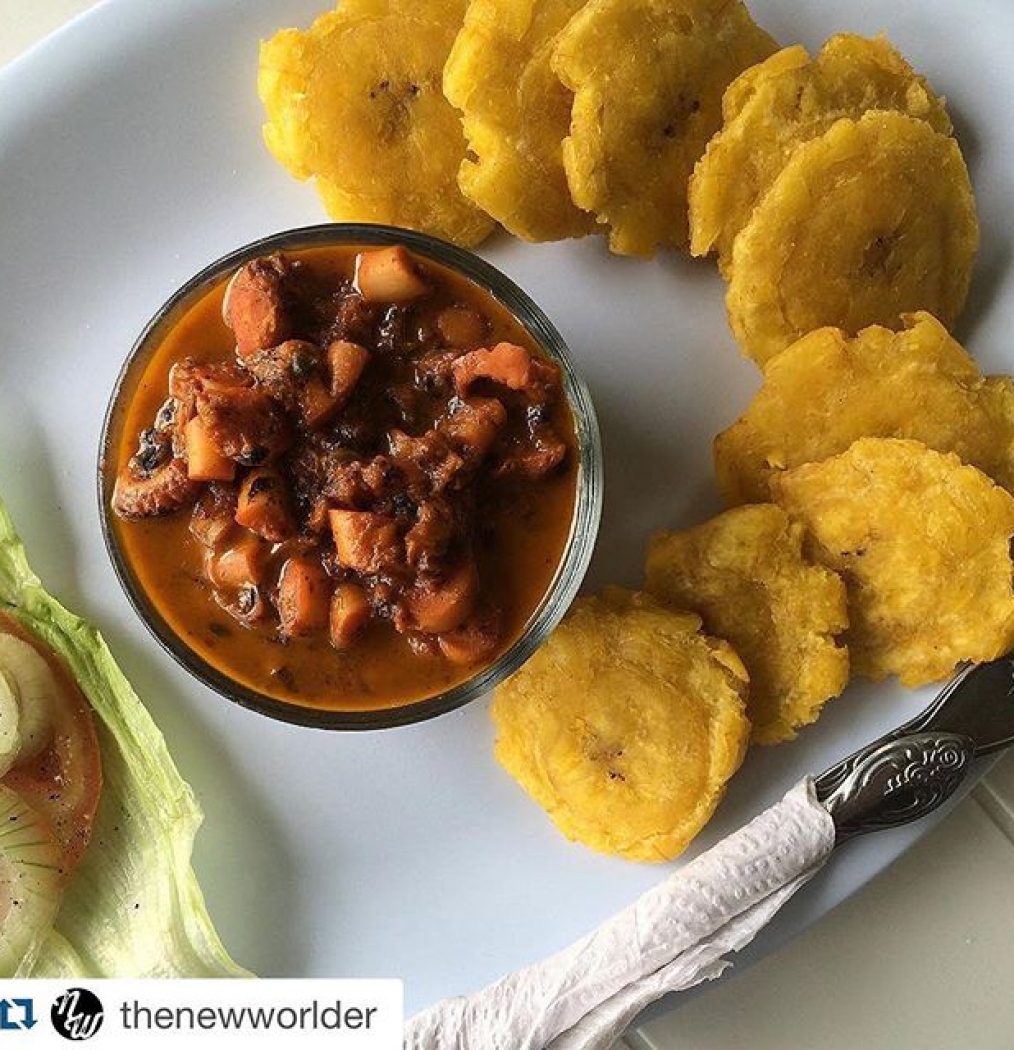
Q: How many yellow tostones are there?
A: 9